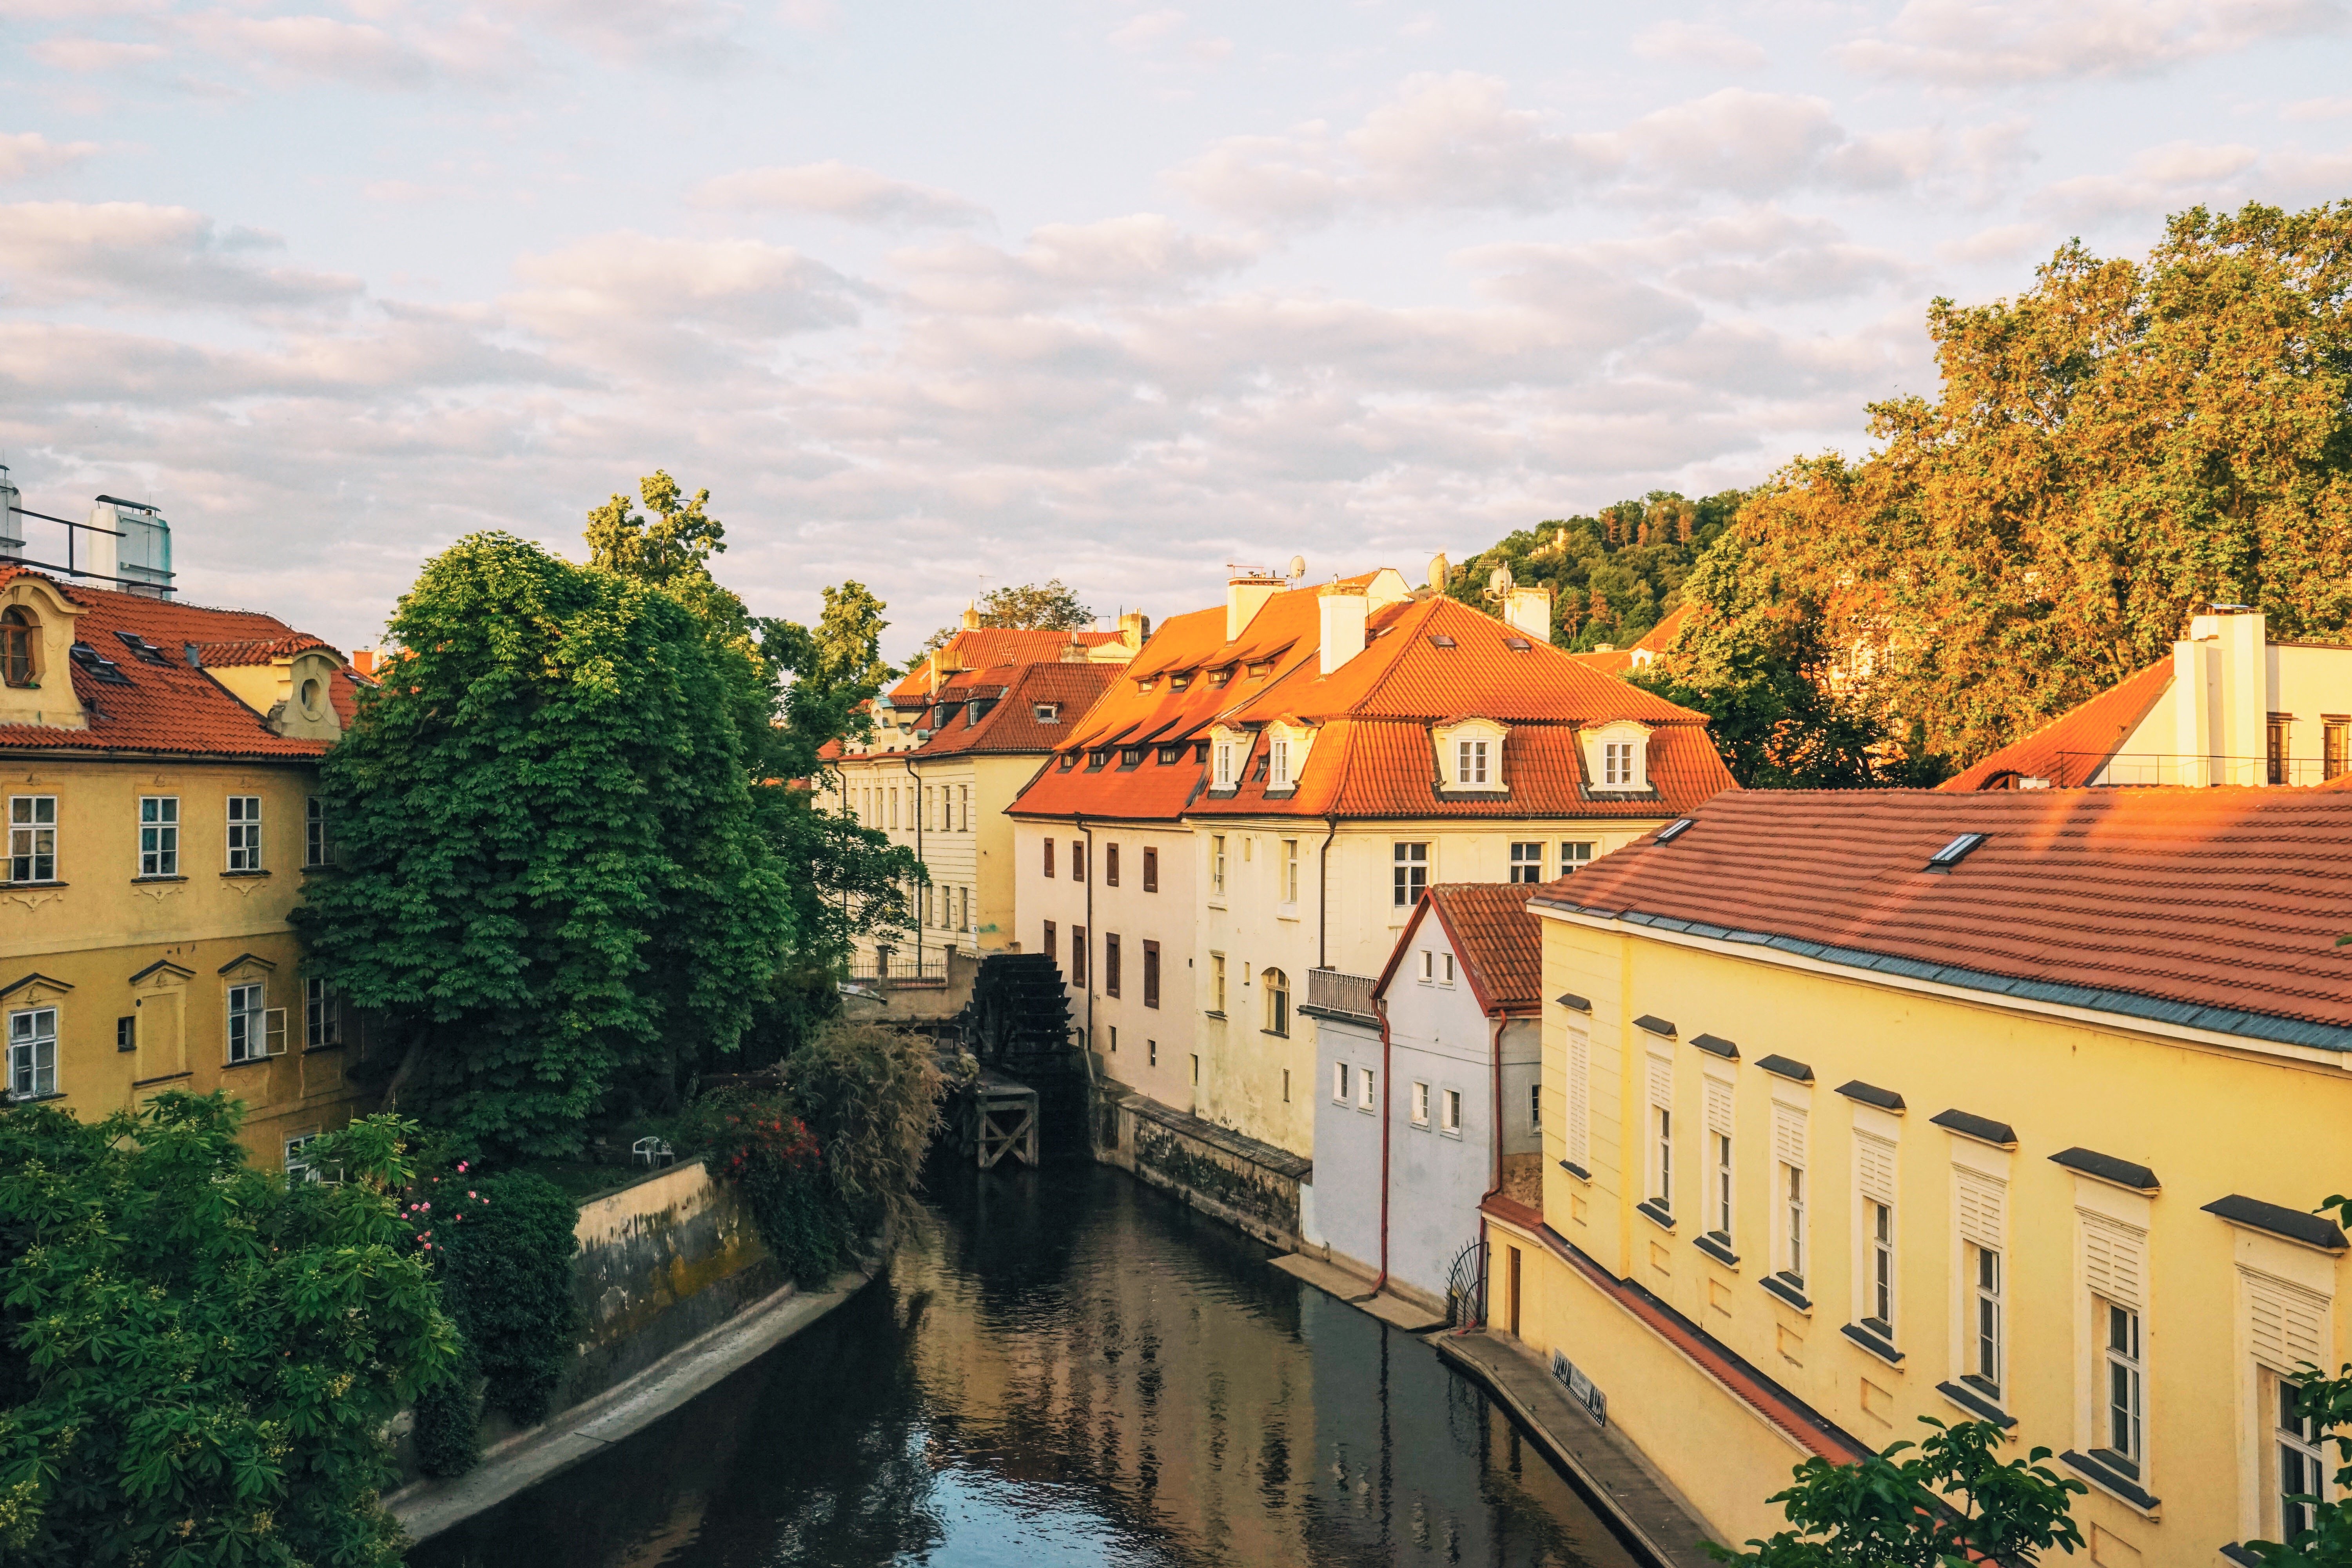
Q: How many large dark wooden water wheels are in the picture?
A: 1